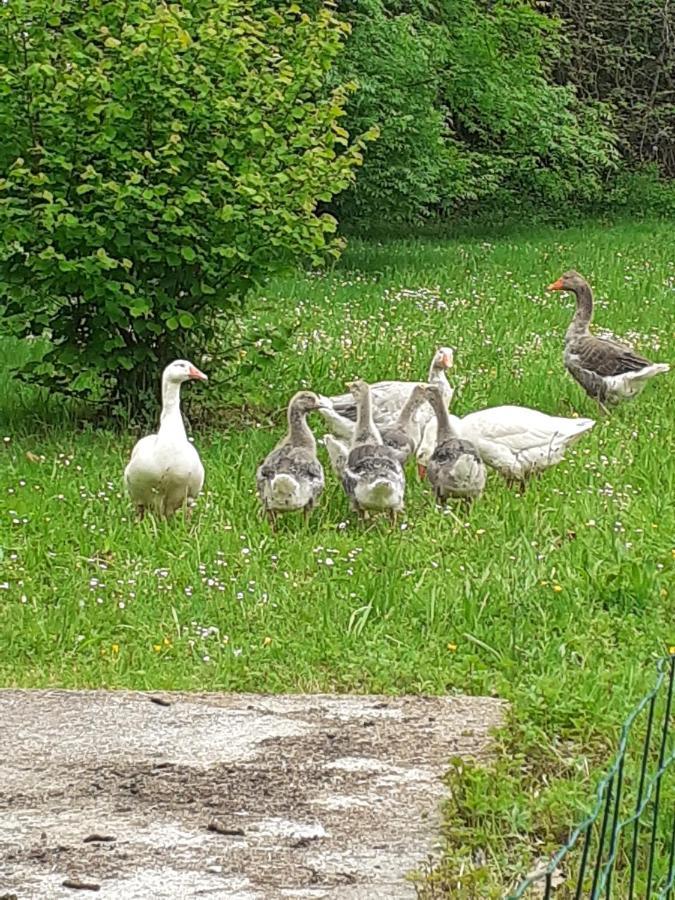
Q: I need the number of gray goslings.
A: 4